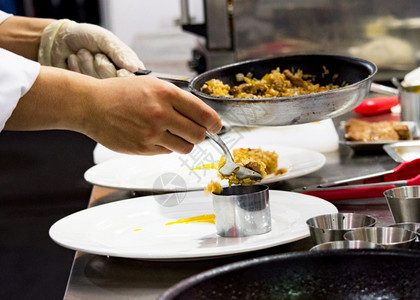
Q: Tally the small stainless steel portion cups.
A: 5